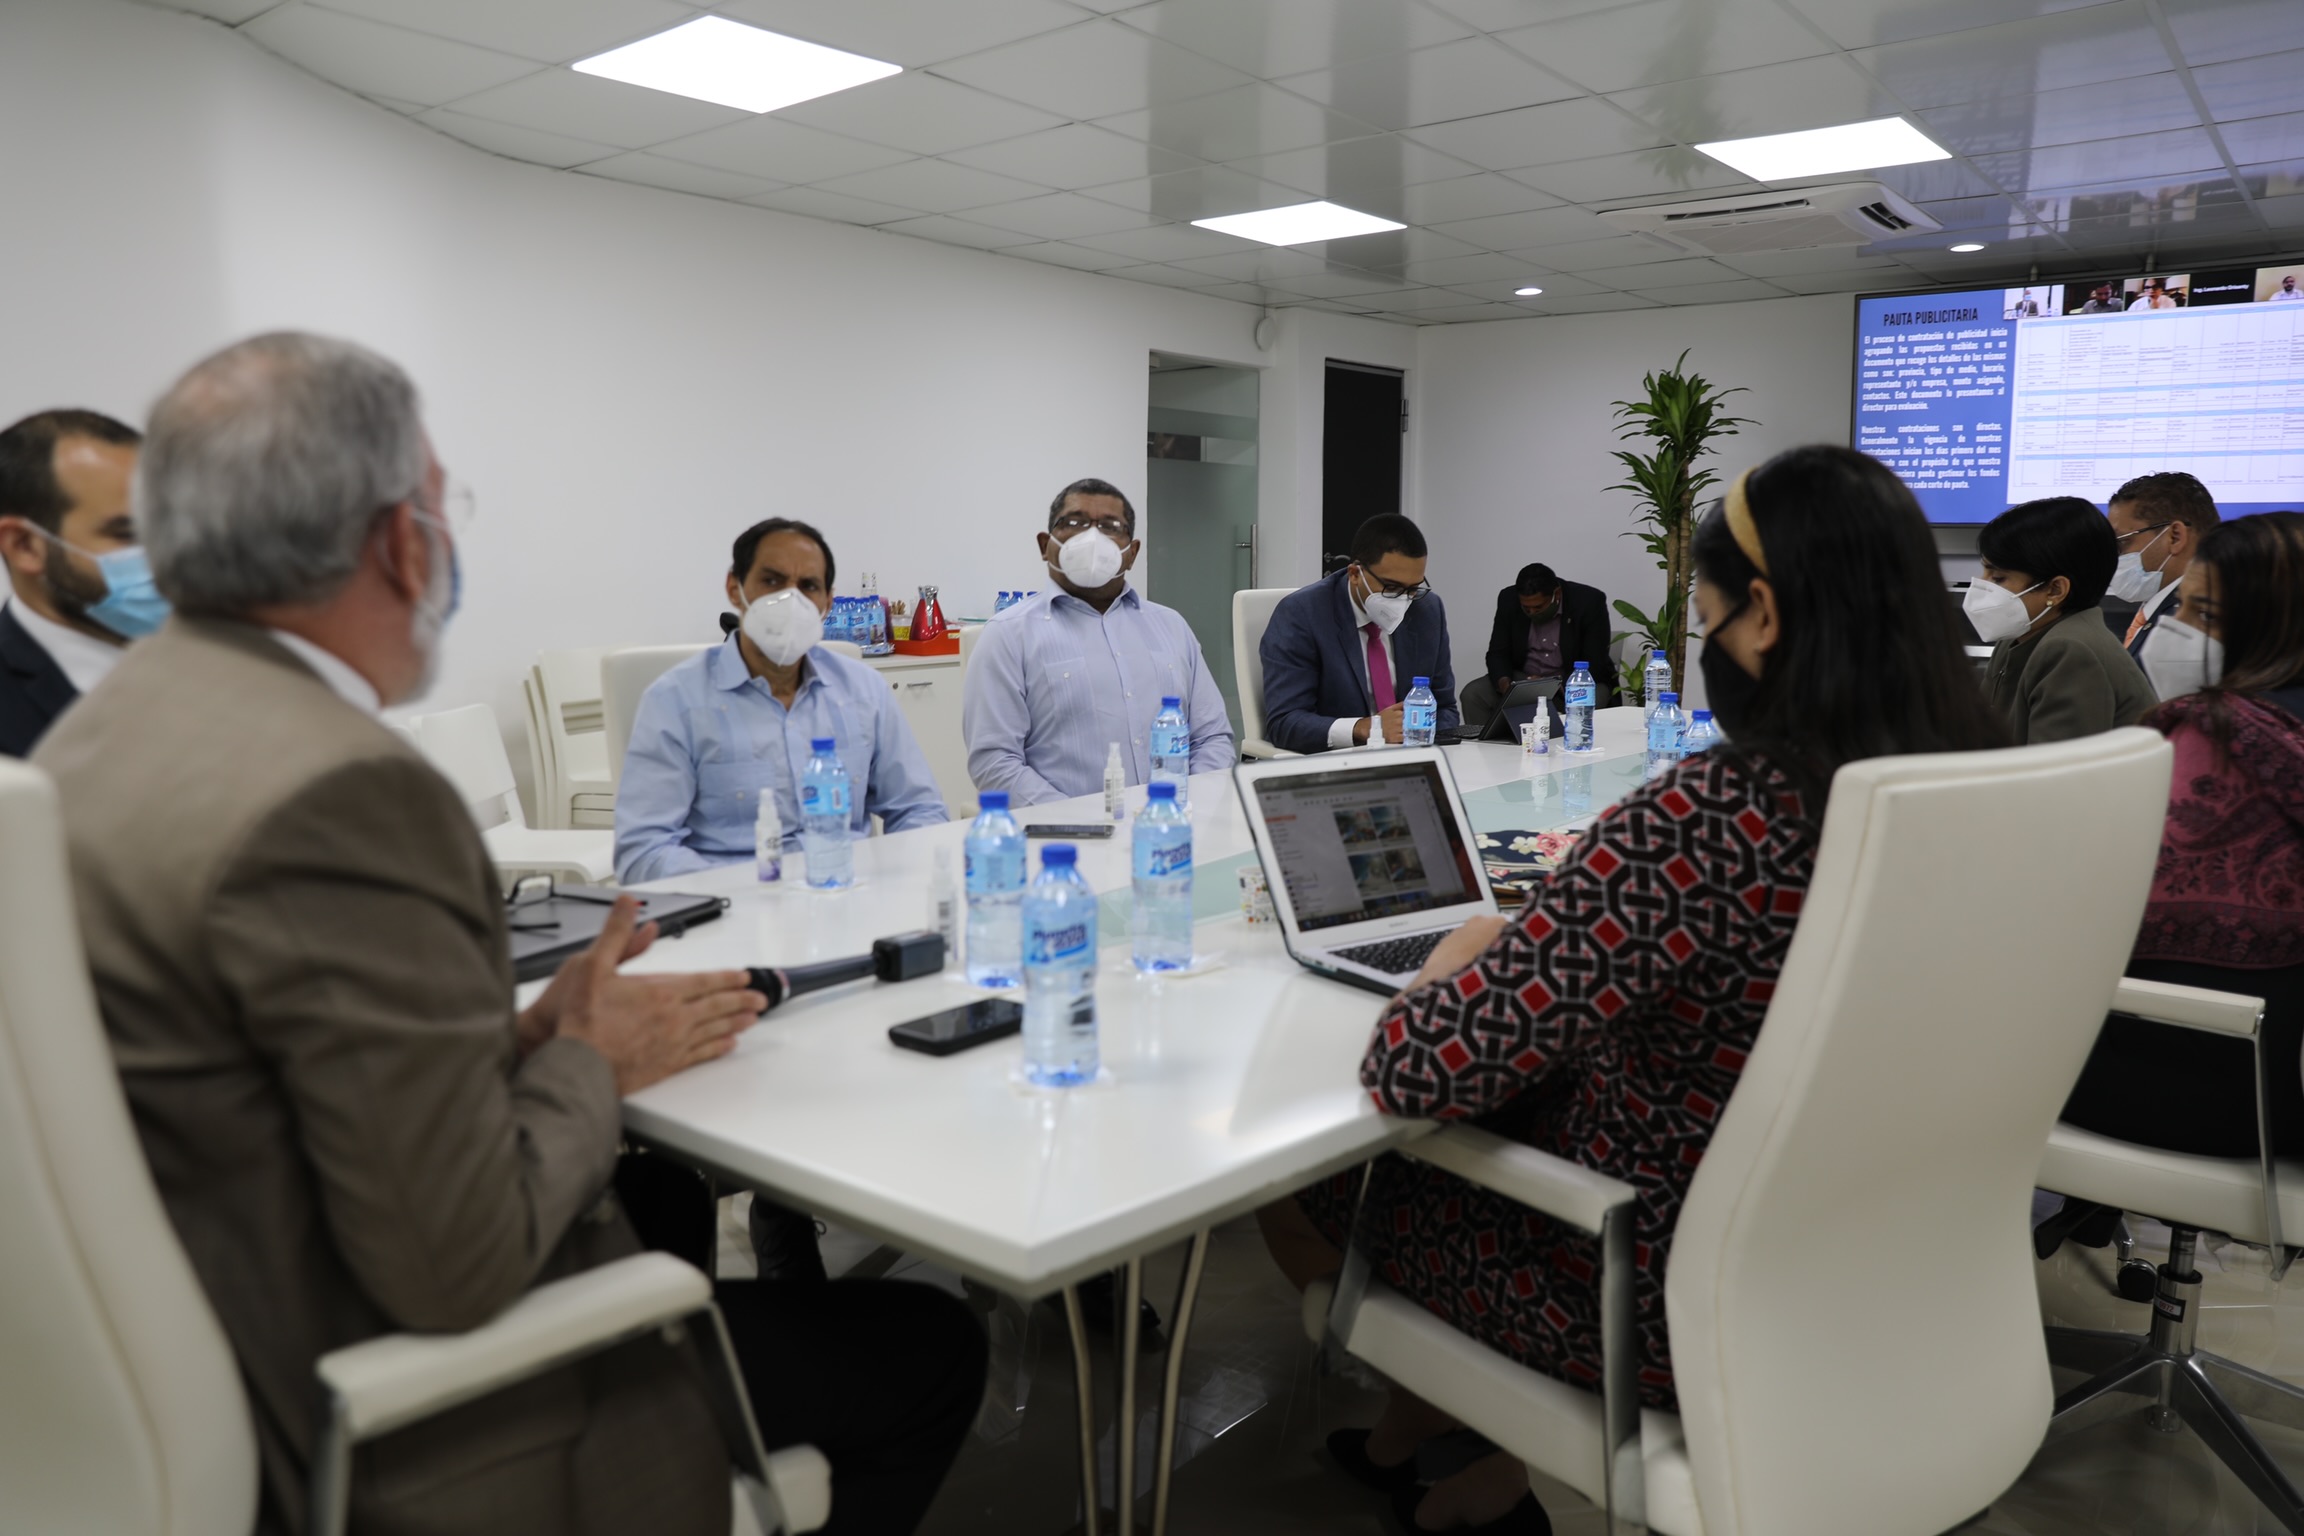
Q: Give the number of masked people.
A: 10